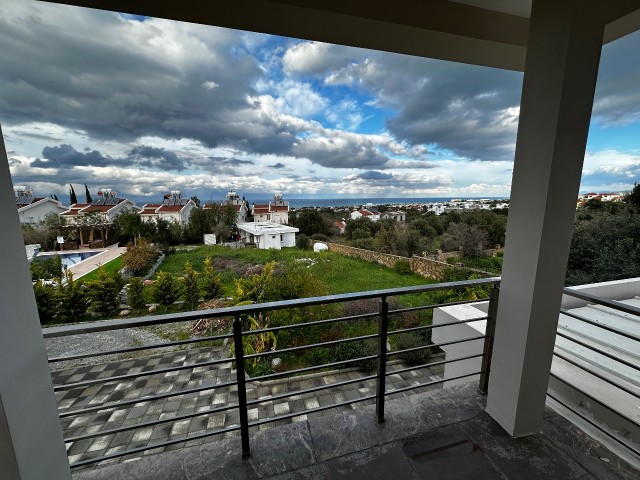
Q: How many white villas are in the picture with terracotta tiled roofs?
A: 5